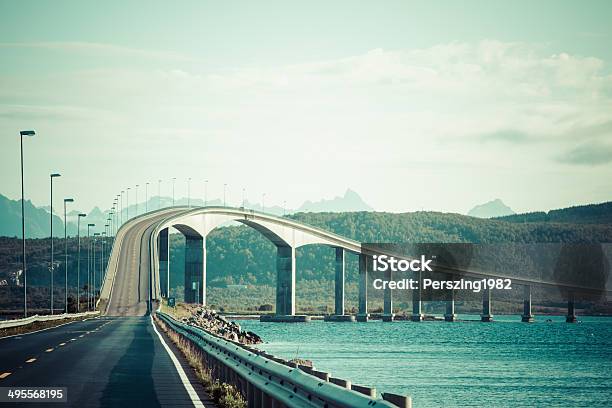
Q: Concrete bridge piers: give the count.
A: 11